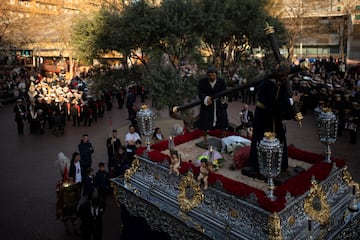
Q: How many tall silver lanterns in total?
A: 3